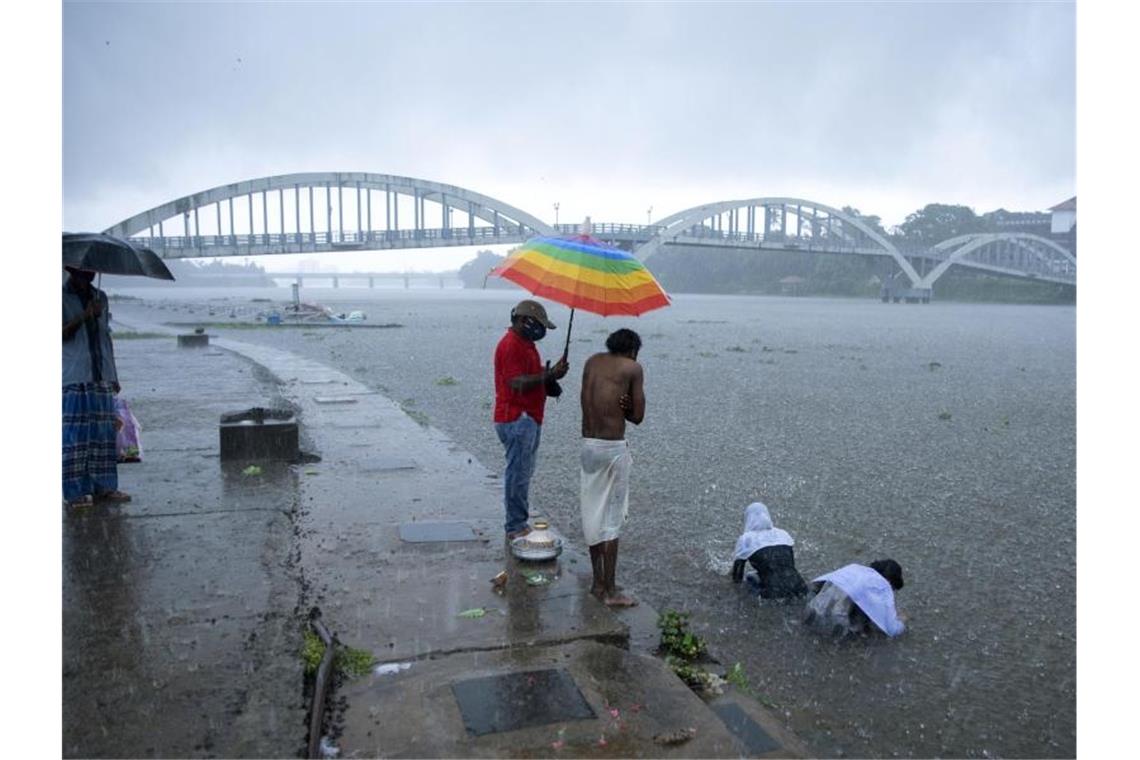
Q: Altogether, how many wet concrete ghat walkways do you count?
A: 1